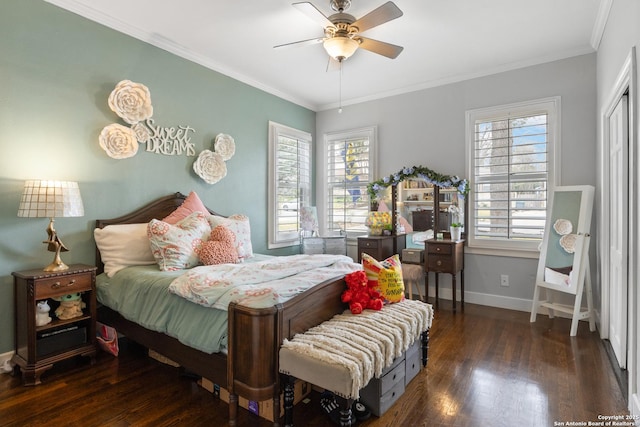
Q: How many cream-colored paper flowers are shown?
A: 5